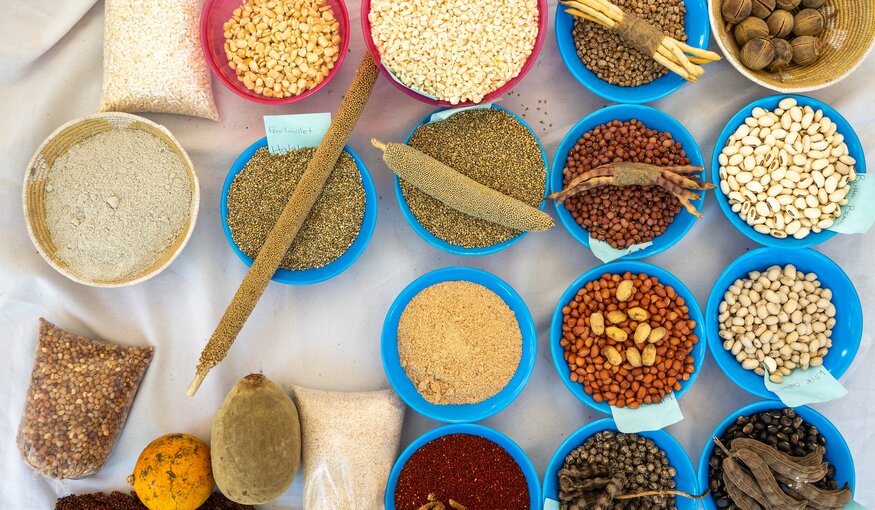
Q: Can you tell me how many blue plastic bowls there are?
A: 11